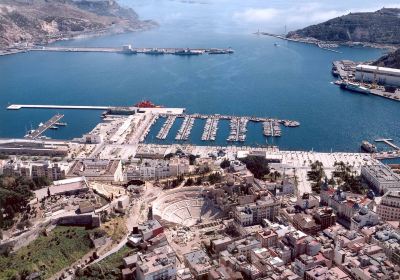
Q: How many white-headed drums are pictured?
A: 0